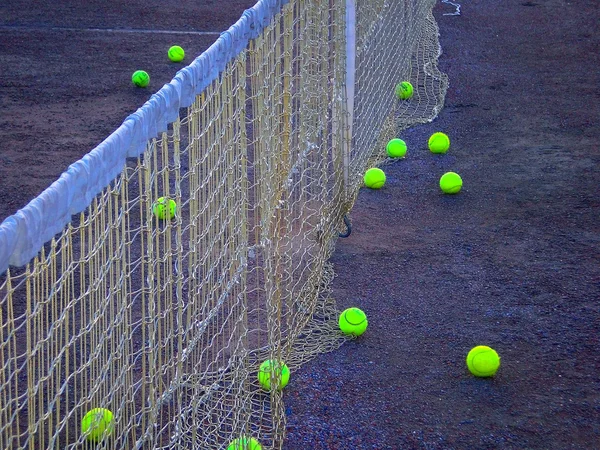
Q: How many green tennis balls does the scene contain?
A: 13